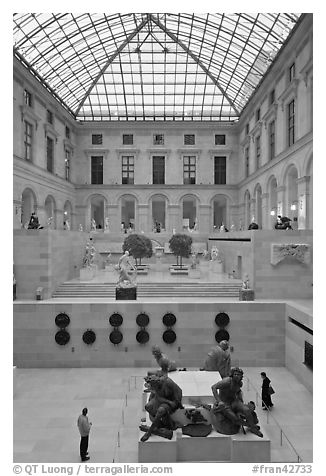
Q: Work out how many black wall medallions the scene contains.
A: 11